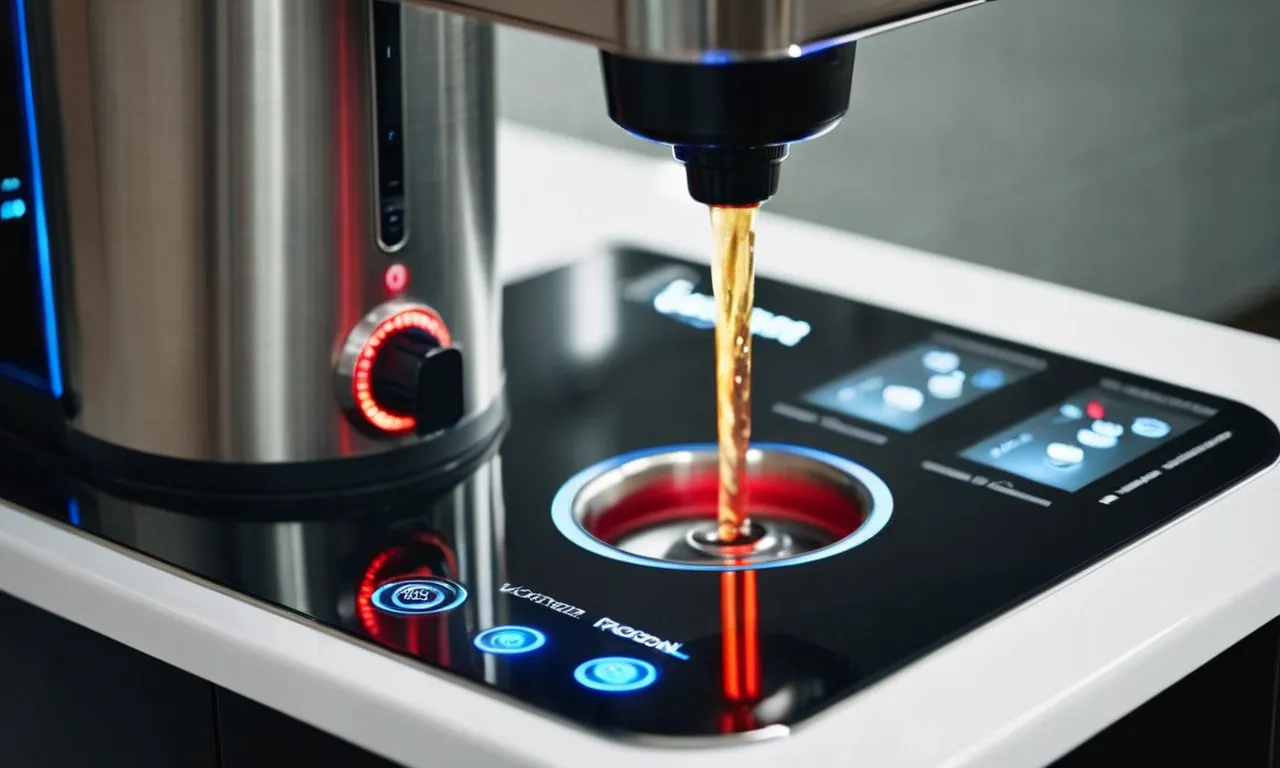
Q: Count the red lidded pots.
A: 0